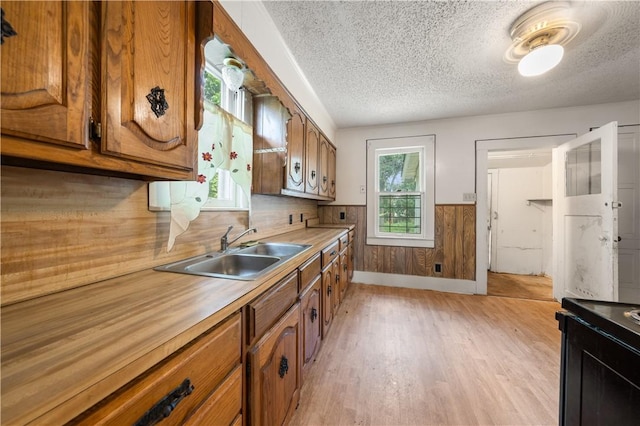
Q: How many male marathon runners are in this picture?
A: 0